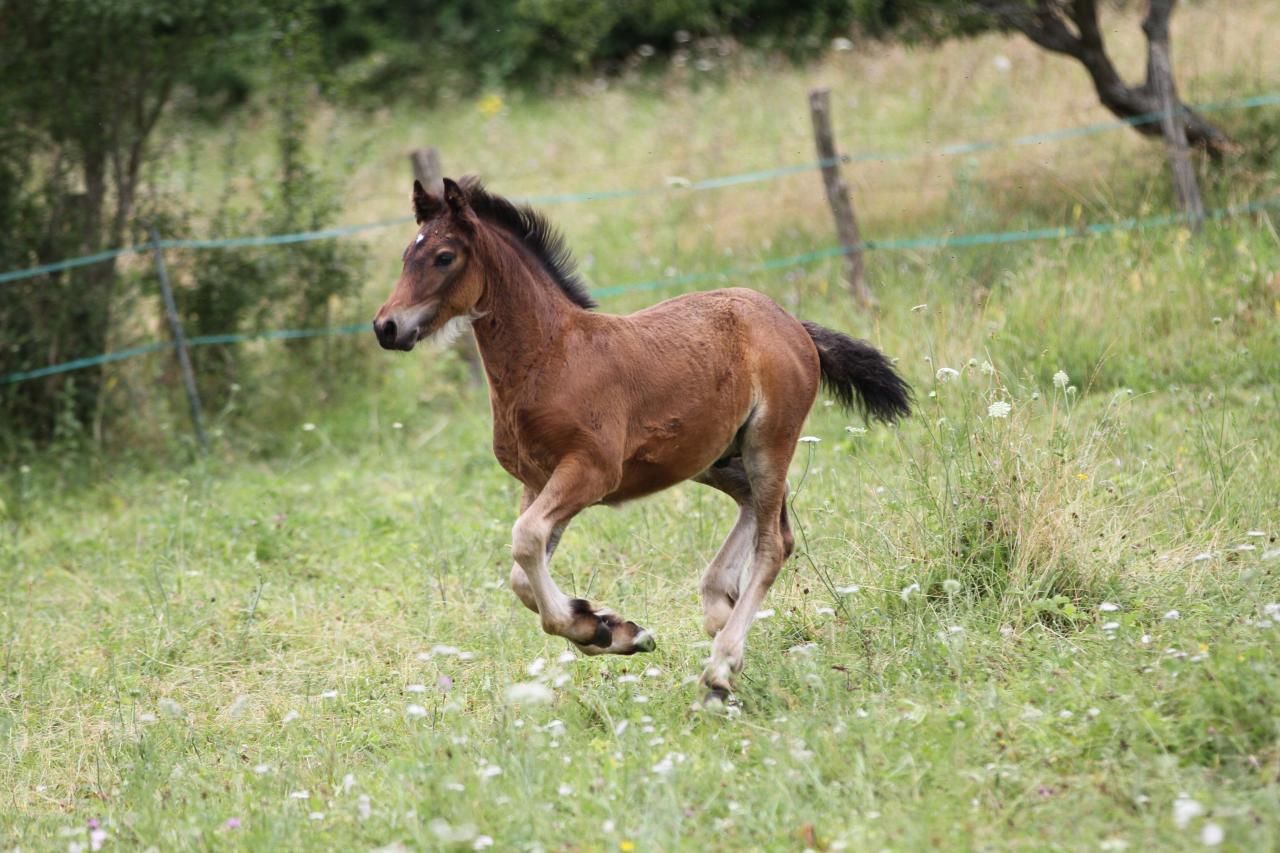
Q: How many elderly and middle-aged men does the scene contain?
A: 0